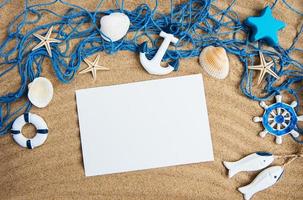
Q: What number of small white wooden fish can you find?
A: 2